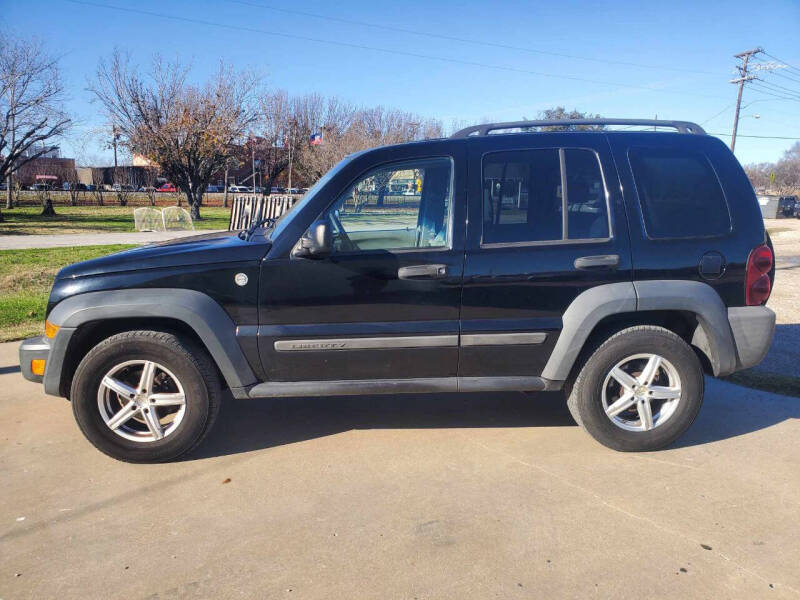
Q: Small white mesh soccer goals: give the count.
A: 2